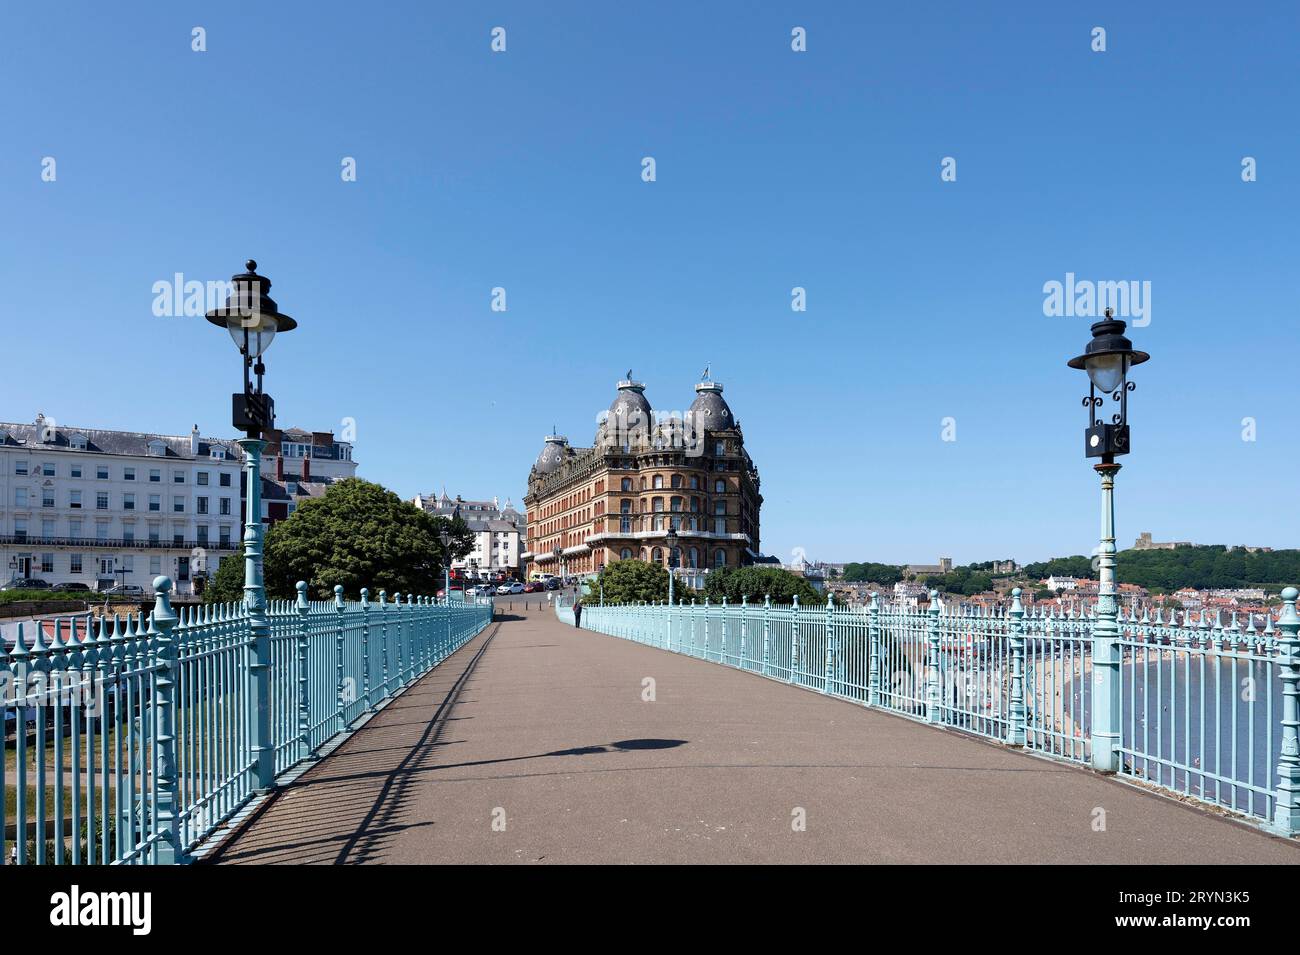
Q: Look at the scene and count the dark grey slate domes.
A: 3